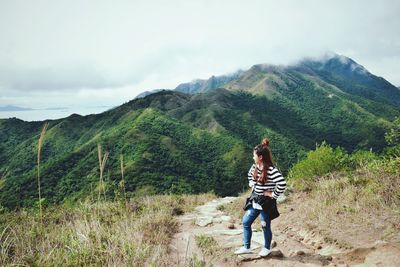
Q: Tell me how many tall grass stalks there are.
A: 4